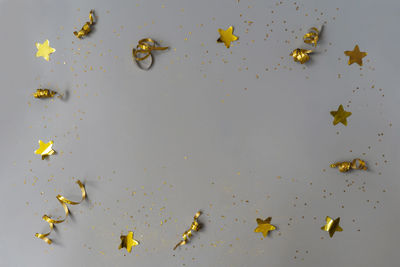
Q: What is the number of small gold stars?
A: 8